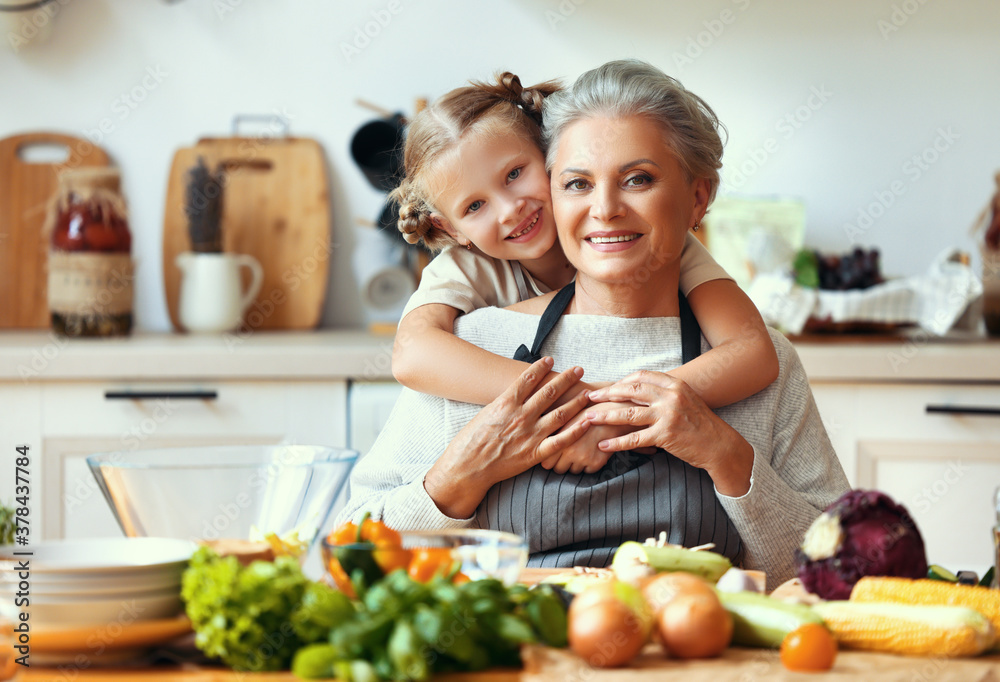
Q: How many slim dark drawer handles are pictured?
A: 2